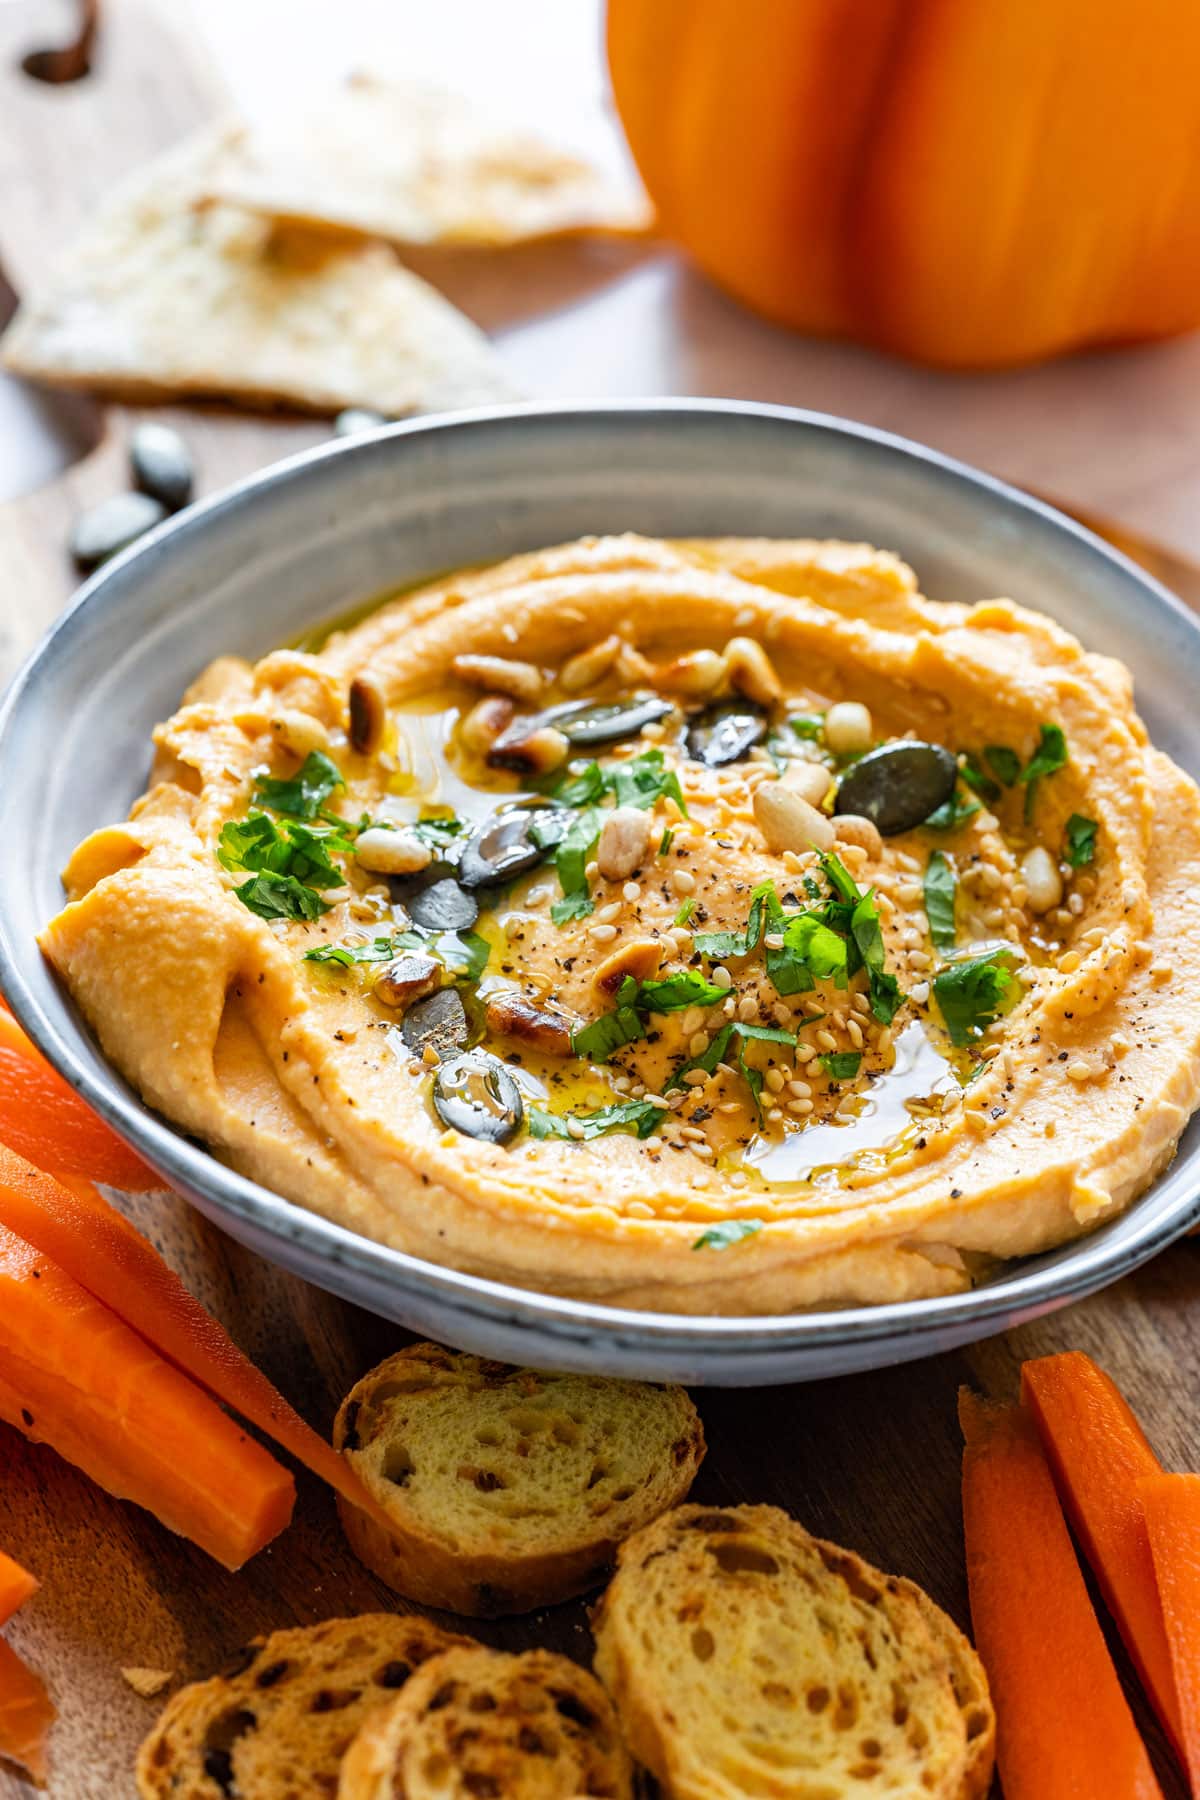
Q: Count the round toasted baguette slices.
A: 4